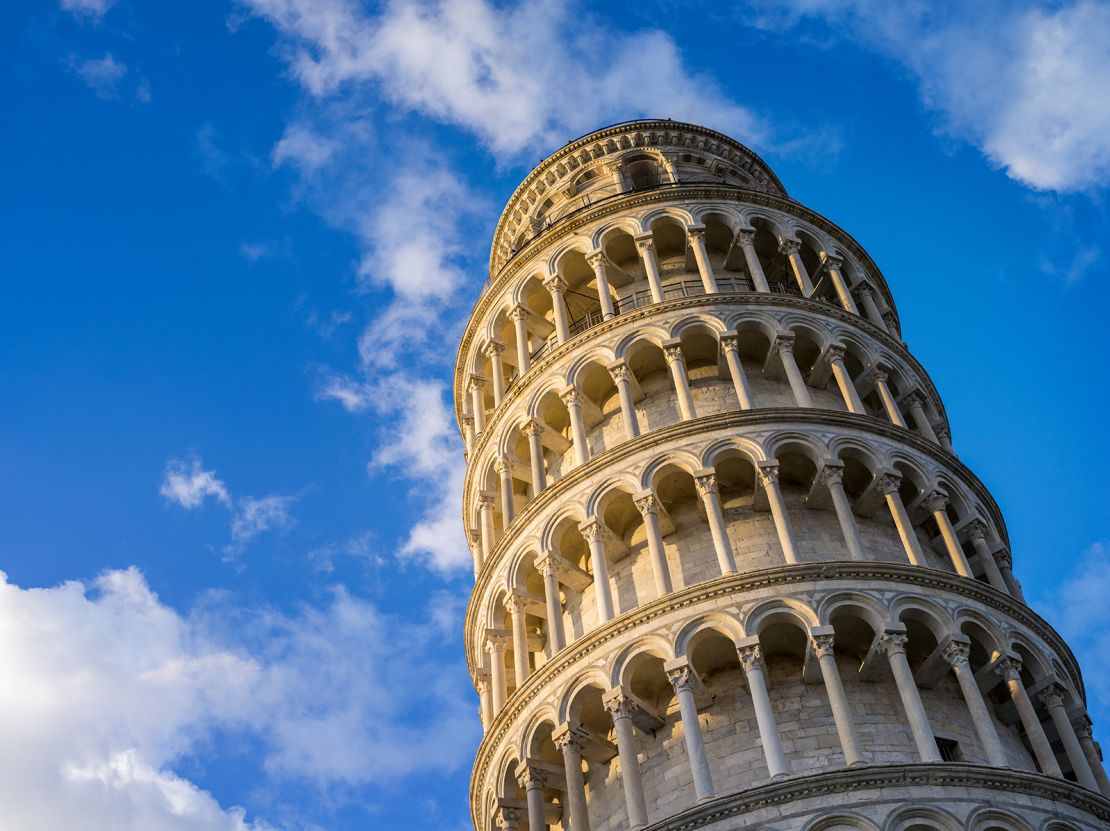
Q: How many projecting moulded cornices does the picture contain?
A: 6